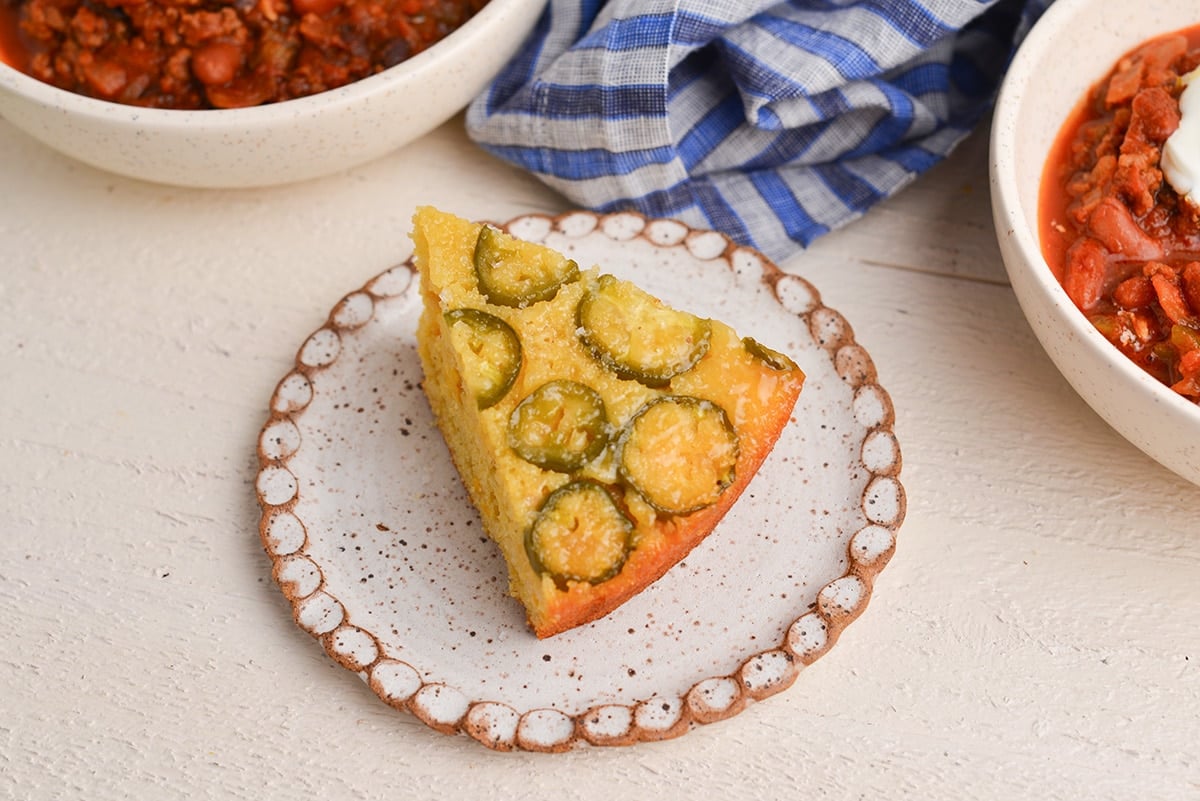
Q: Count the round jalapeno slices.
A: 6